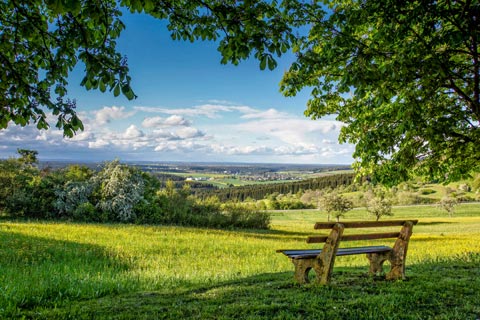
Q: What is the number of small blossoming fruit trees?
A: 3